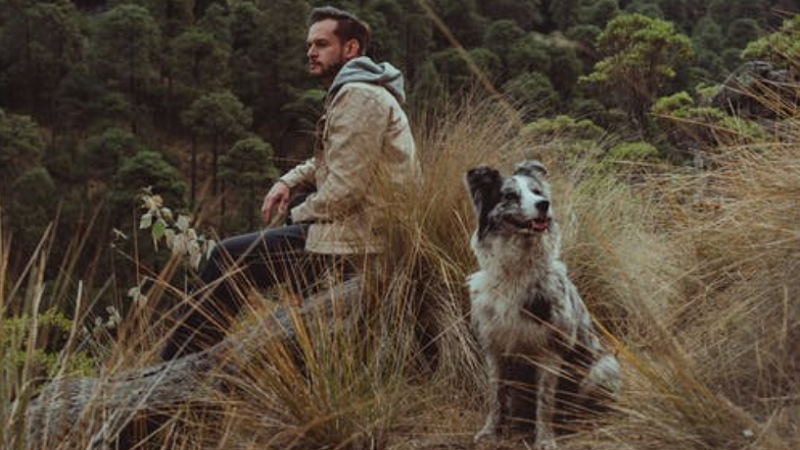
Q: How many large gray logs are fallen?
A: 1